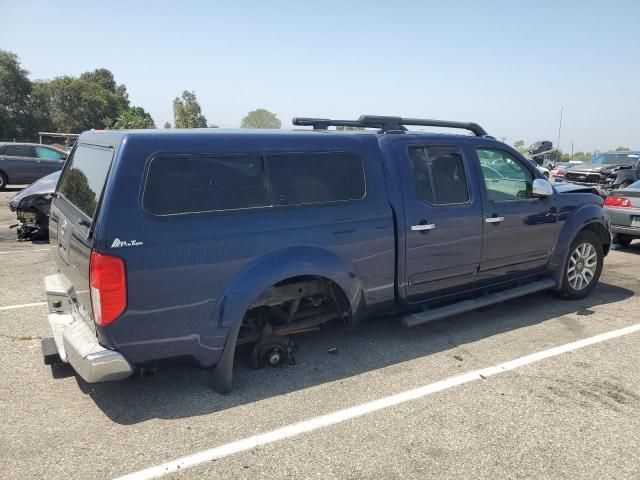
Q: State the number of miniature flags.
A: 0